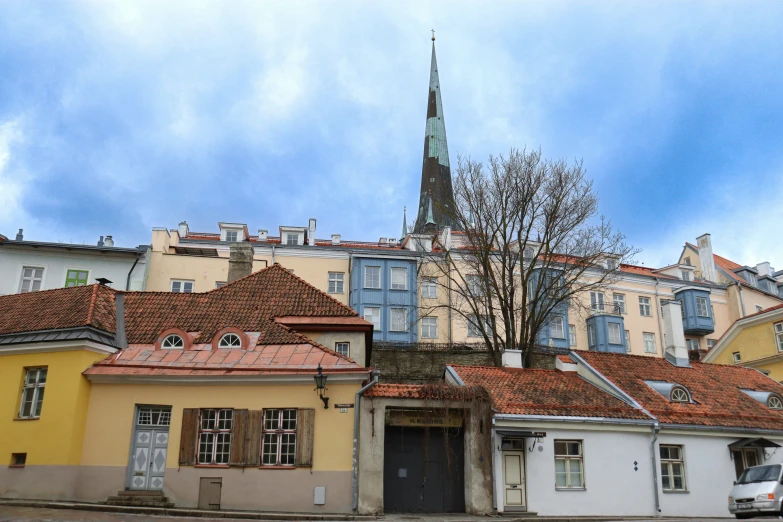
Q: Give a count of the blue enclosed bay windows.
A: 4